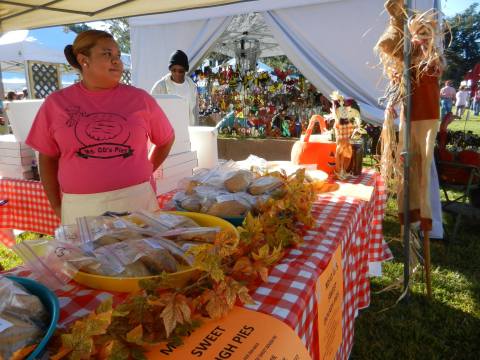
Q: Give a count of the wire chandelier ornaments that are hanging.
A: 1